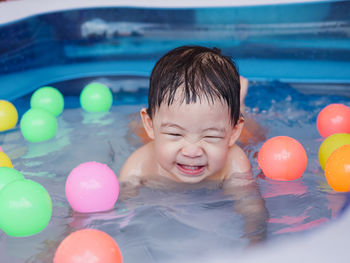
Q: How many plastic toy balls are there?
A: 13